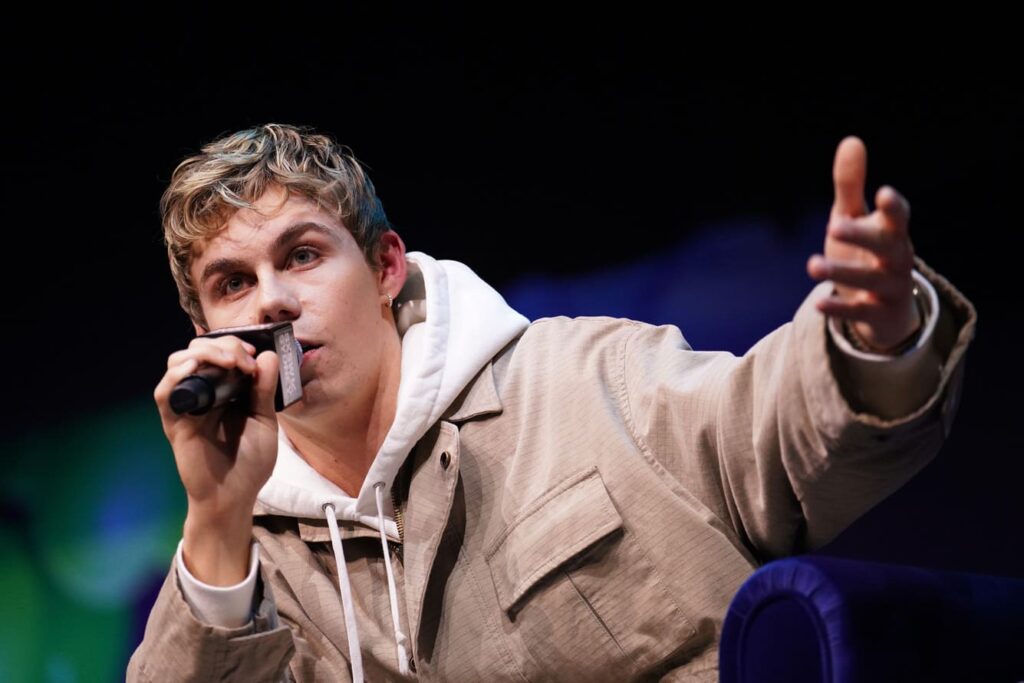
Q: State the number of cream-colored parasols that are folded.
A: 0